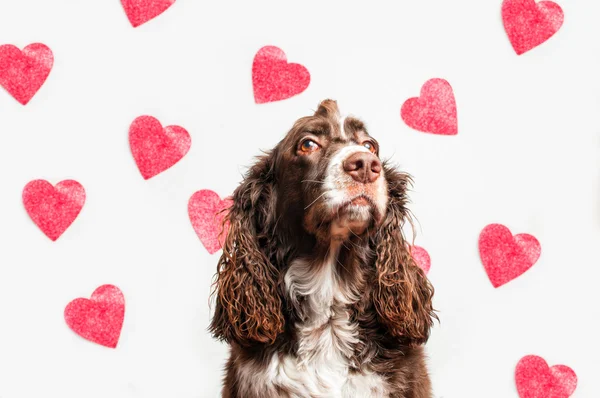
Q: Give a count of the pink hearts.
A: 12